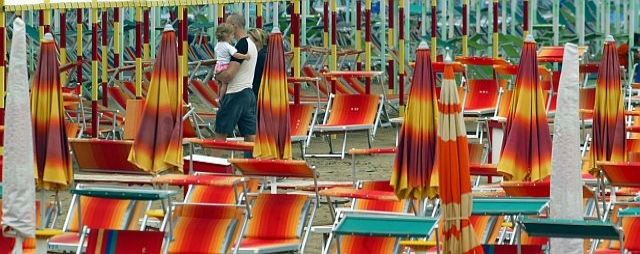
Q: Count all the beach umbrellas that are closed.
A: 9